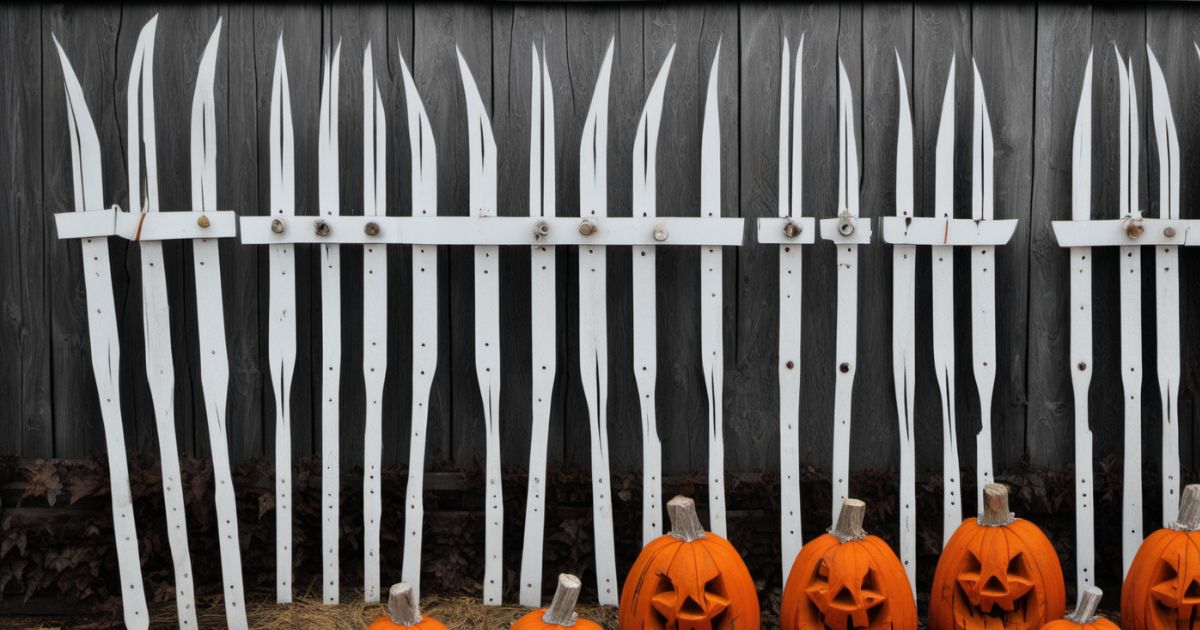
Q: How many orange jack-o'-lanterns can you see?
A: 4